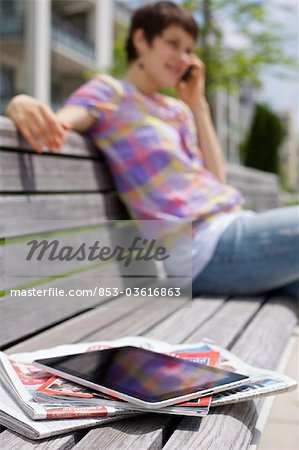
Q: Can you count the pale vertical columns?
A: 2